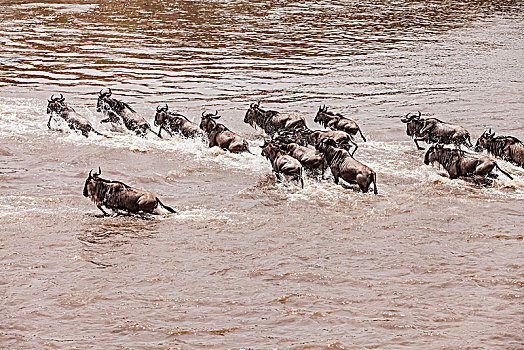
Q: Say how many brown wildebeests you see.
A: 14